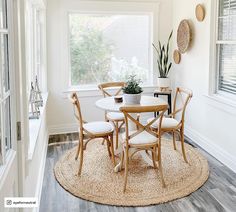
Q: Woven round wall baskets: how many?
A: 3